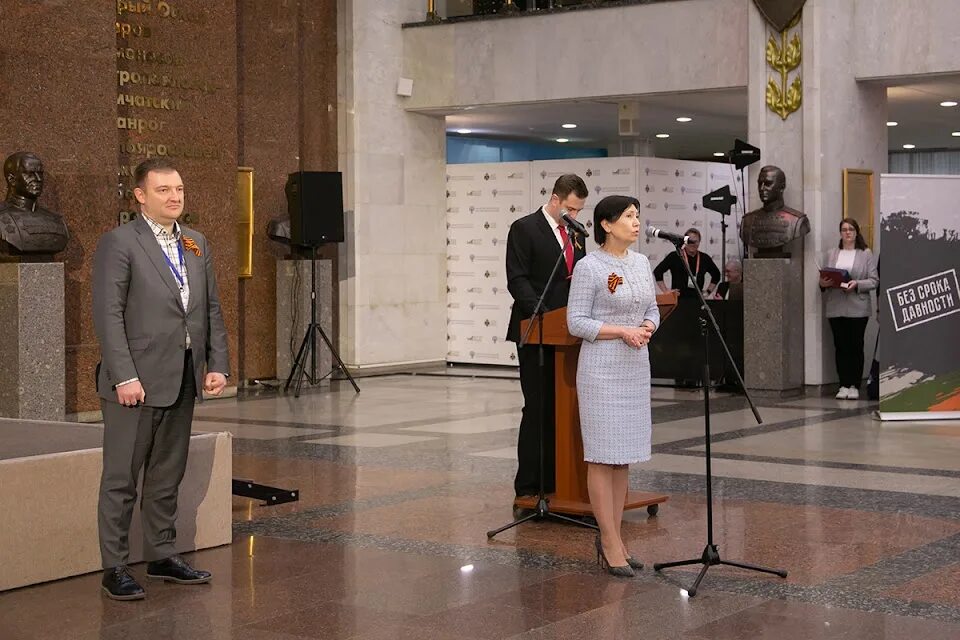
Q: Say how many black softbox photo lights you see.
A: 2